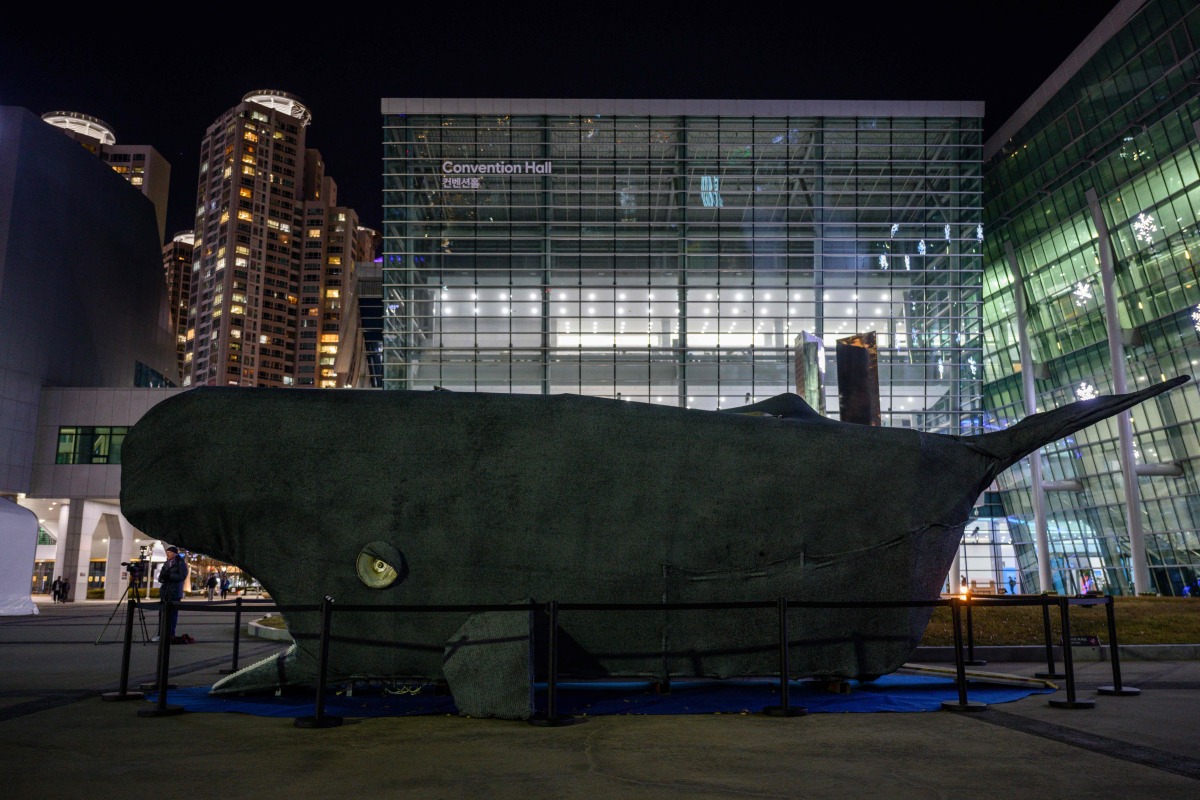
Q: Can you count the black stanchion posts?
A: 12